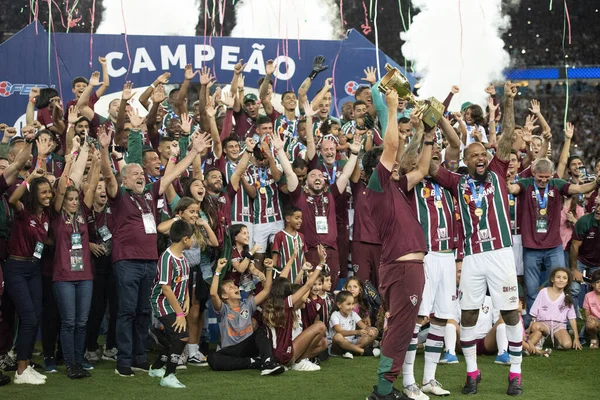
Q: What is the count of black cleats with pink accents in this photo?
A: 2